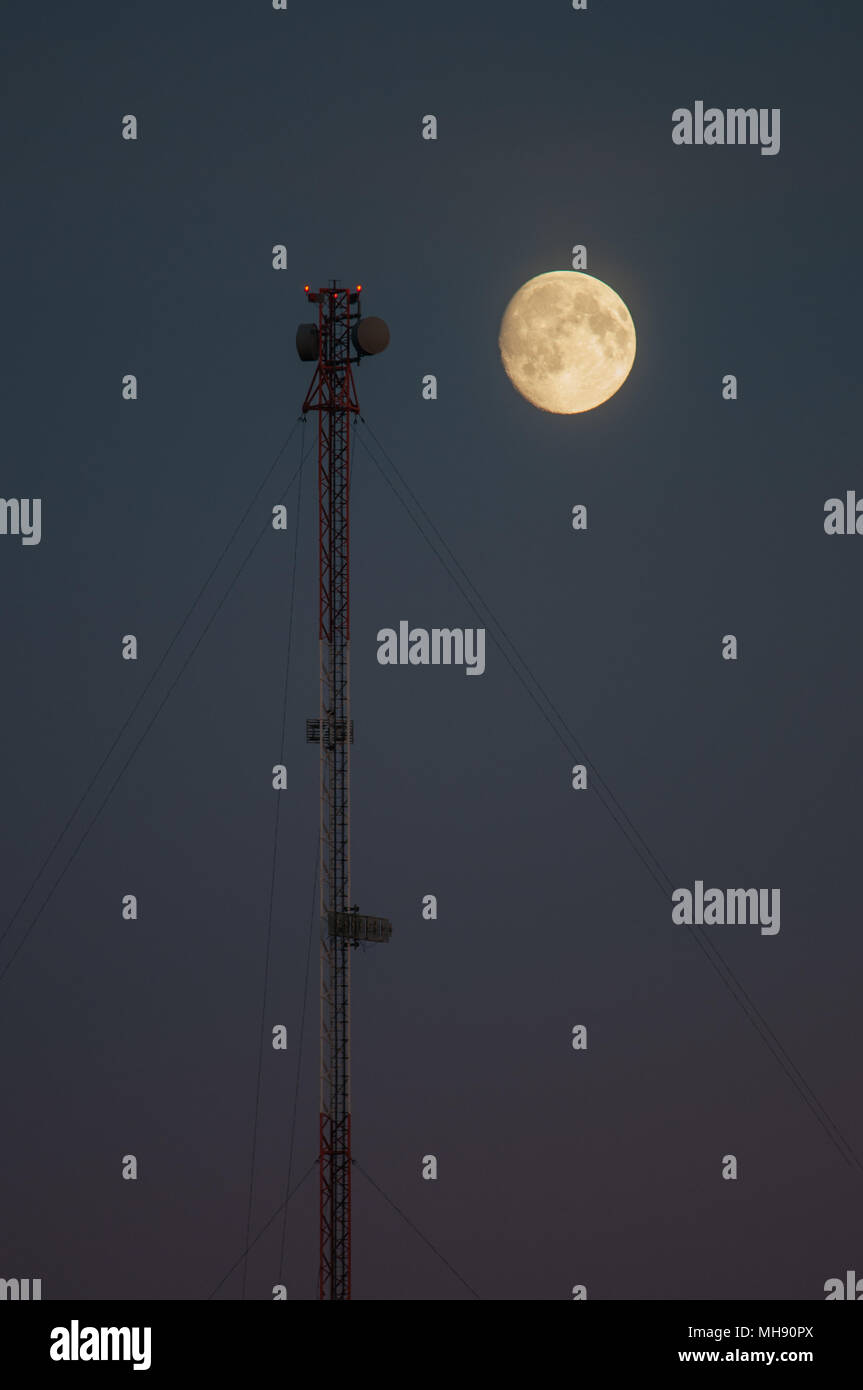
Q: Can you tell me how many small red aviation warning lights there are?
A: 3